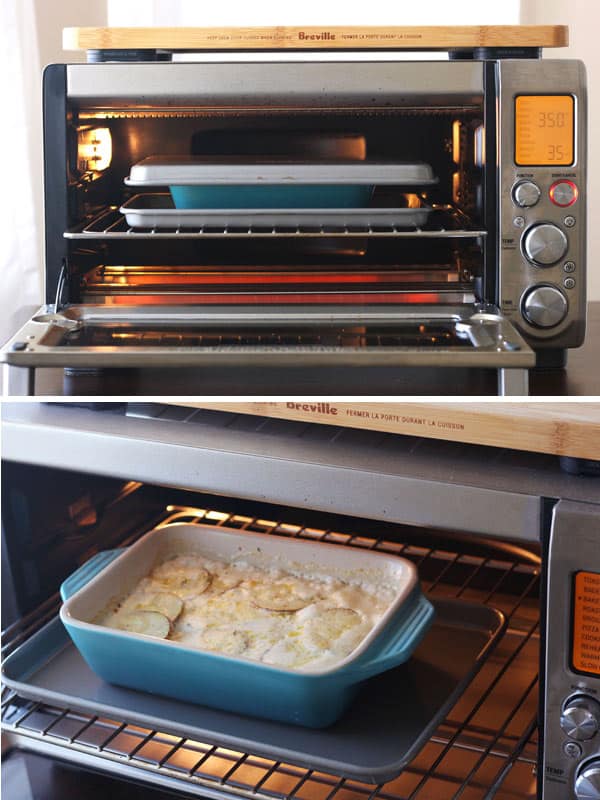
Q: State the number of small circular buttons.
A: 5